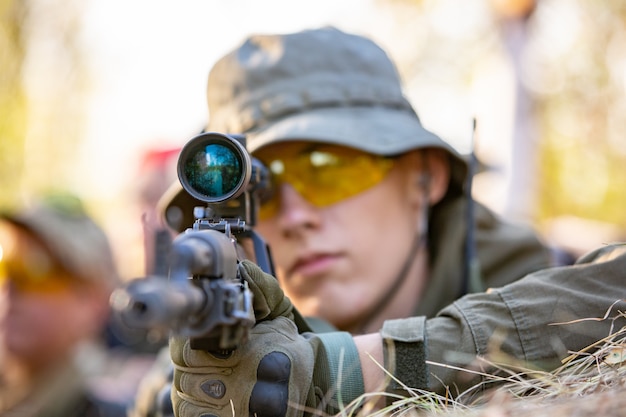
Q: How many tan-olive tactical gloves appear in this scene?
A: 1